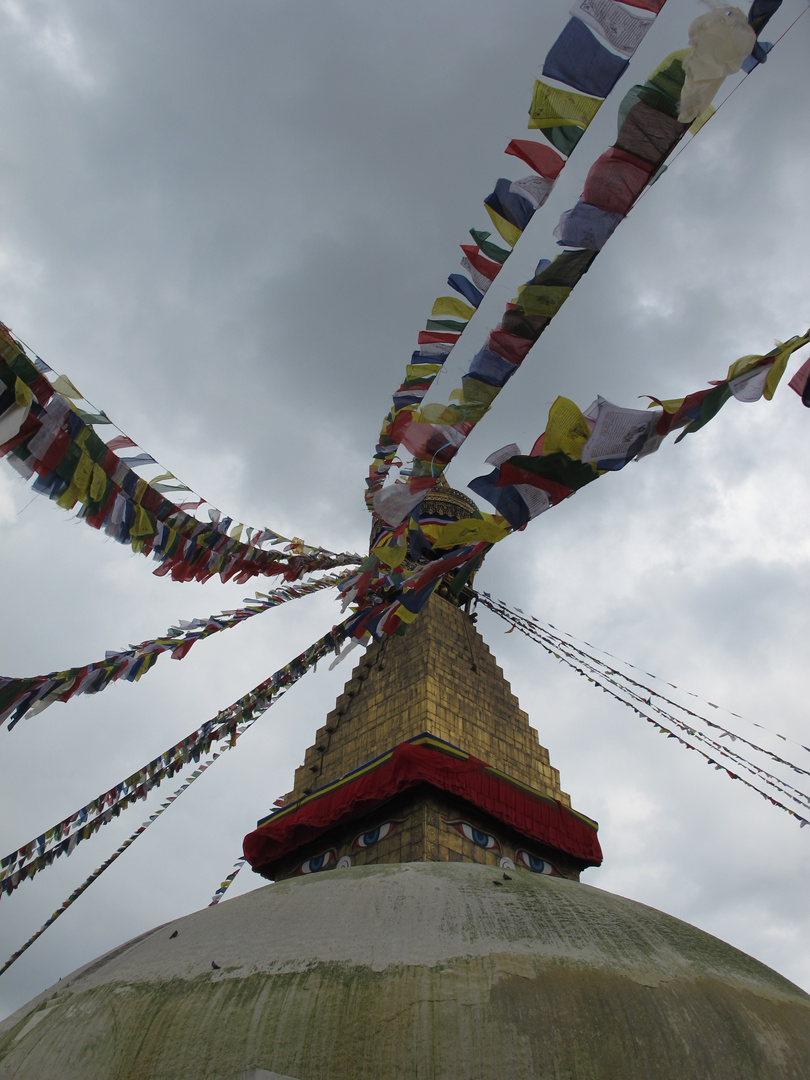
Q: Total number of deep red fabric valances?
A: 1